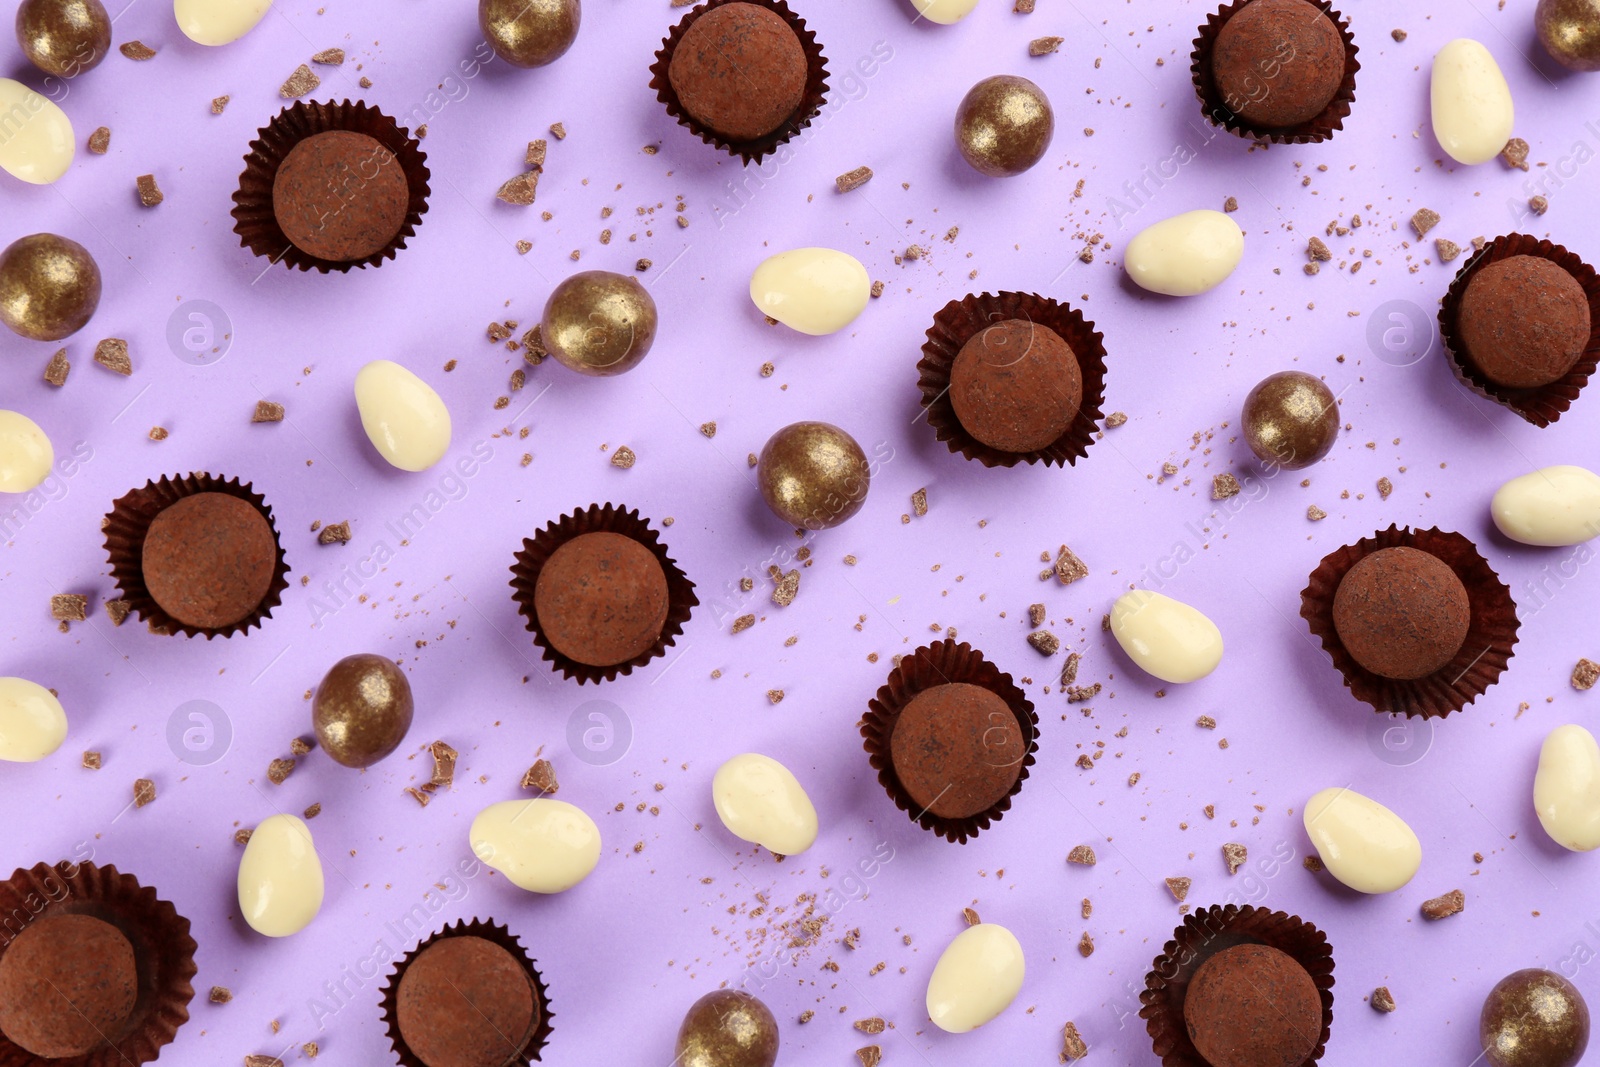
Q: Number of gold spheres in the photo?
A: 11